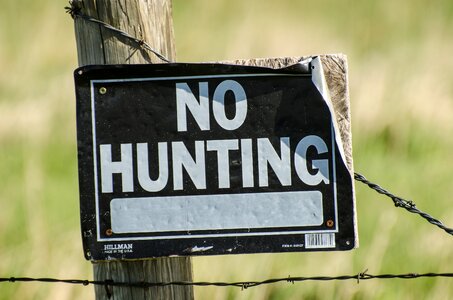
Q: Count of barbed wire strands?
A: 2